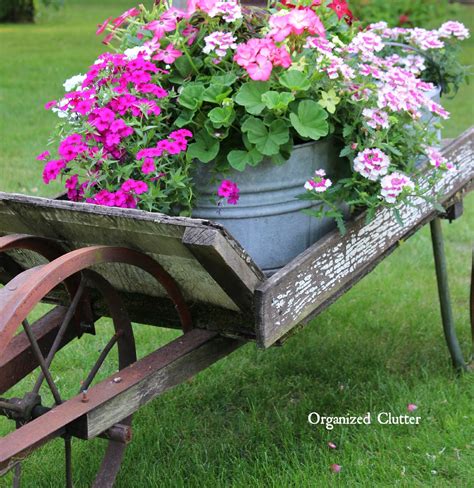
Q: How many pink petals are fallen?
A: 3